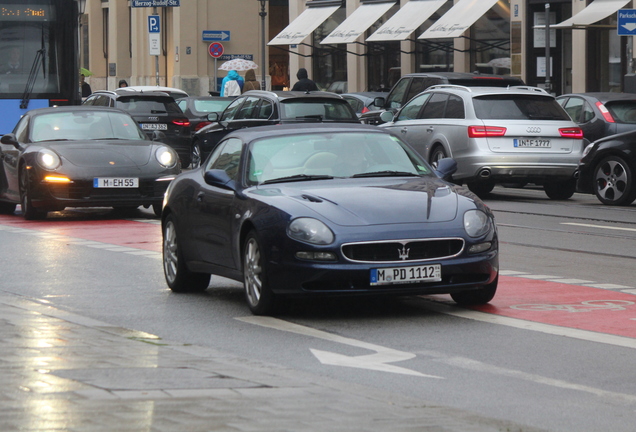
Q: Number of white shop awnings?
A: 5